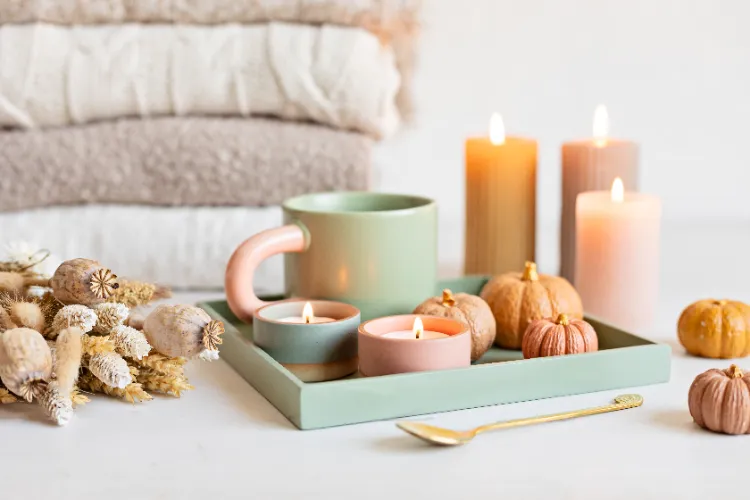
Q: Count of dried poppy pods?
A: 3